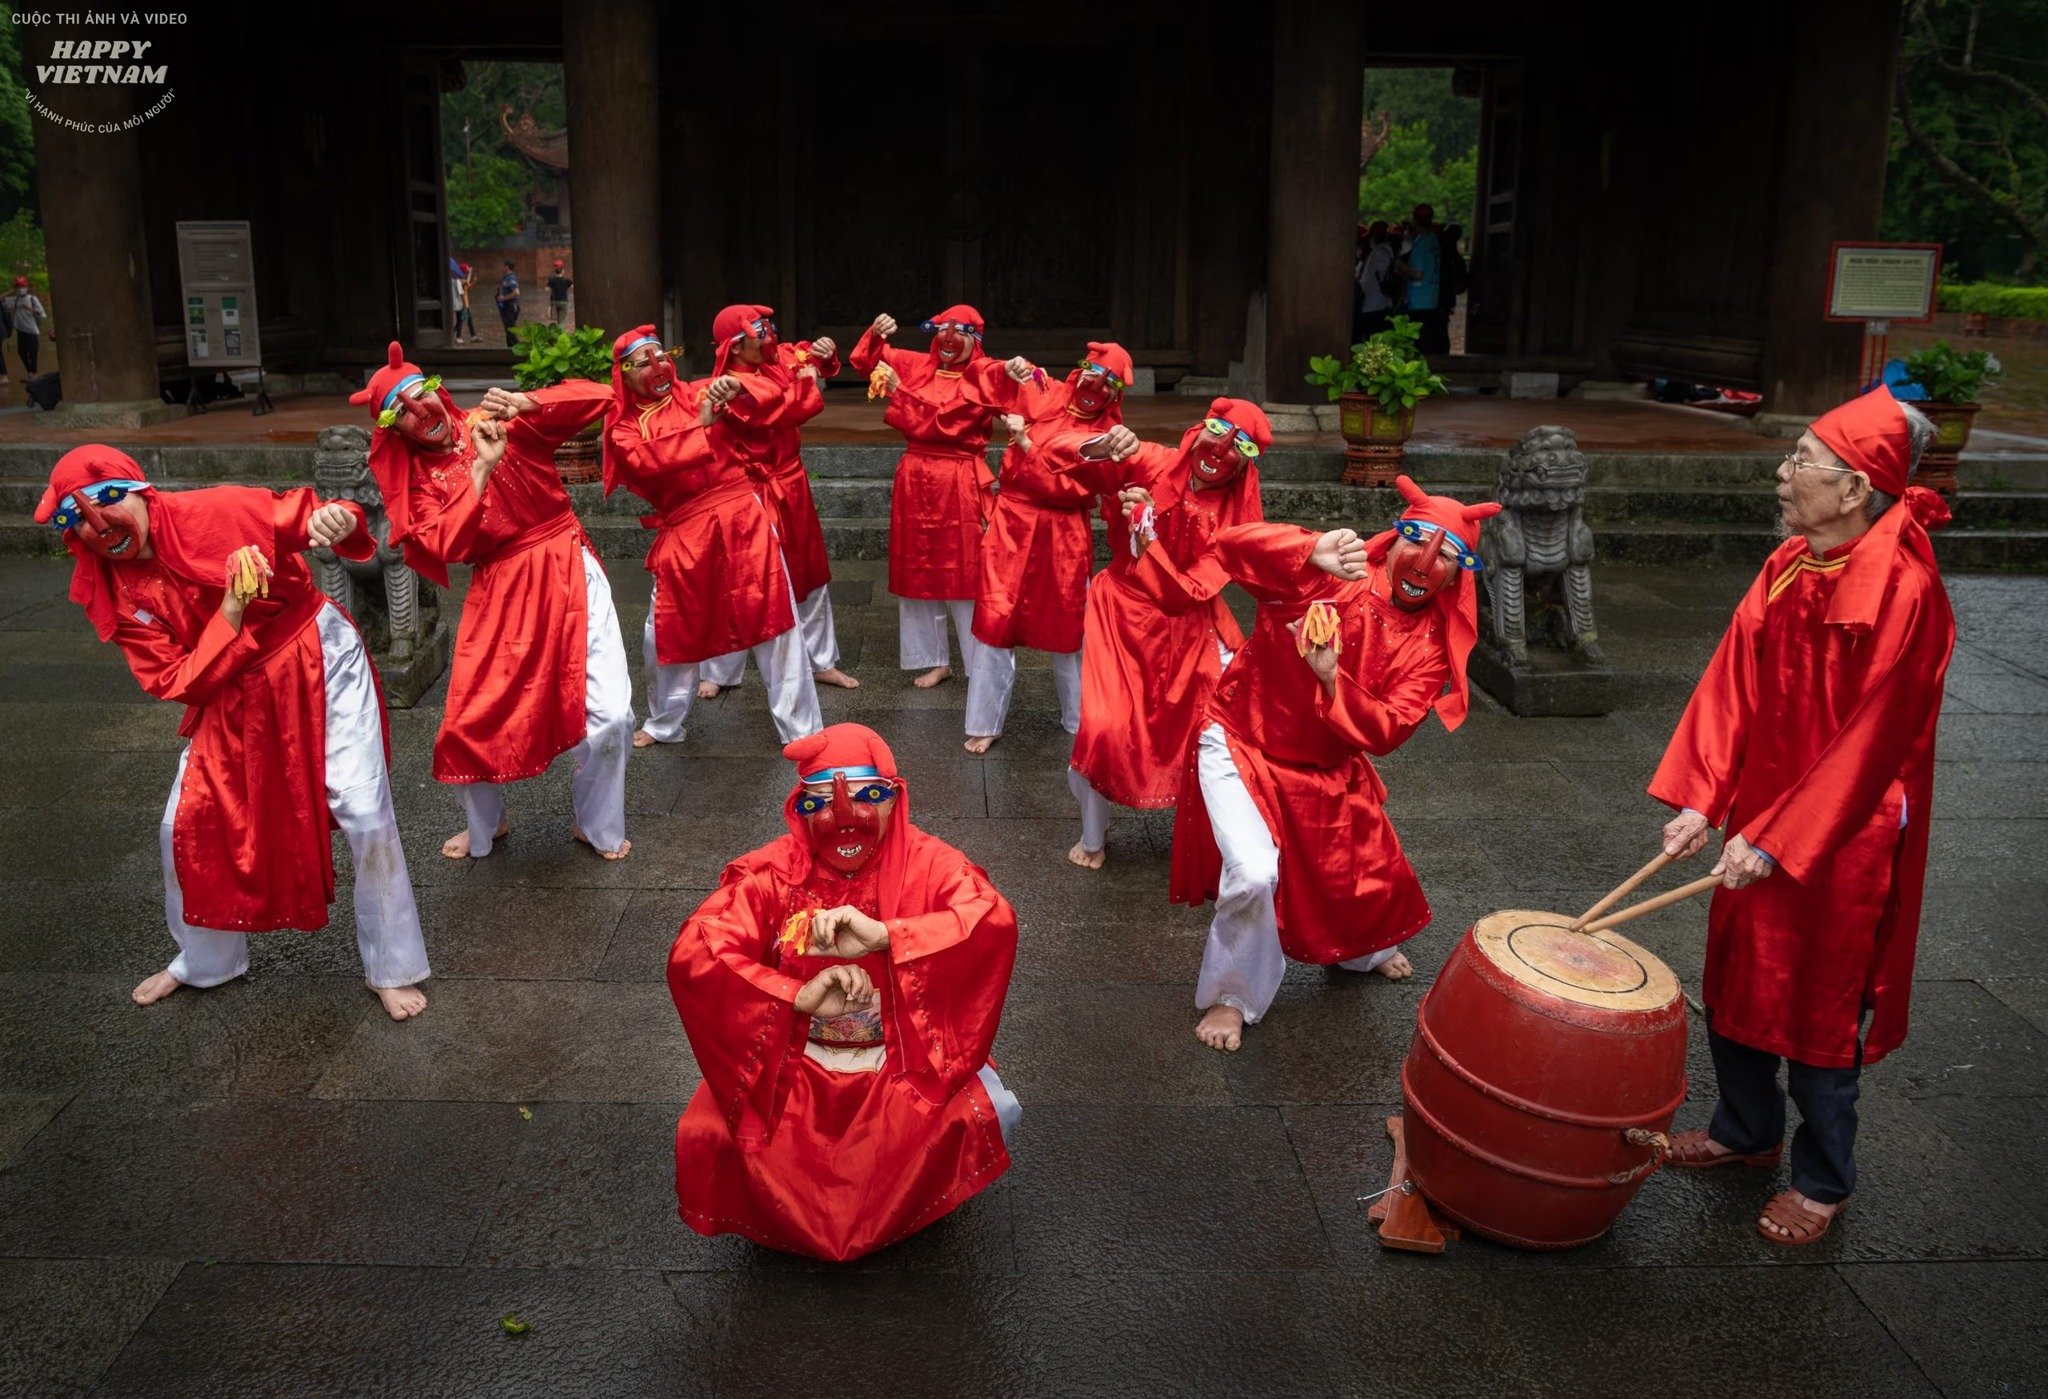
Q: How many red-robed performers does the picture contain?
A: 10